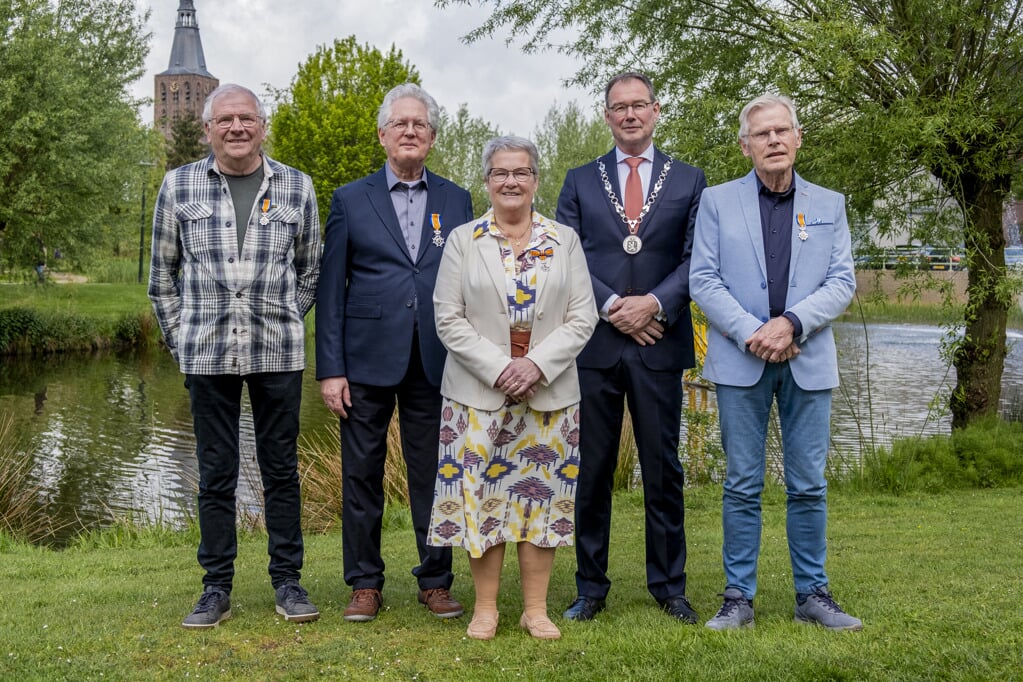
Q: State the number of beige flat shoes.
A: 2